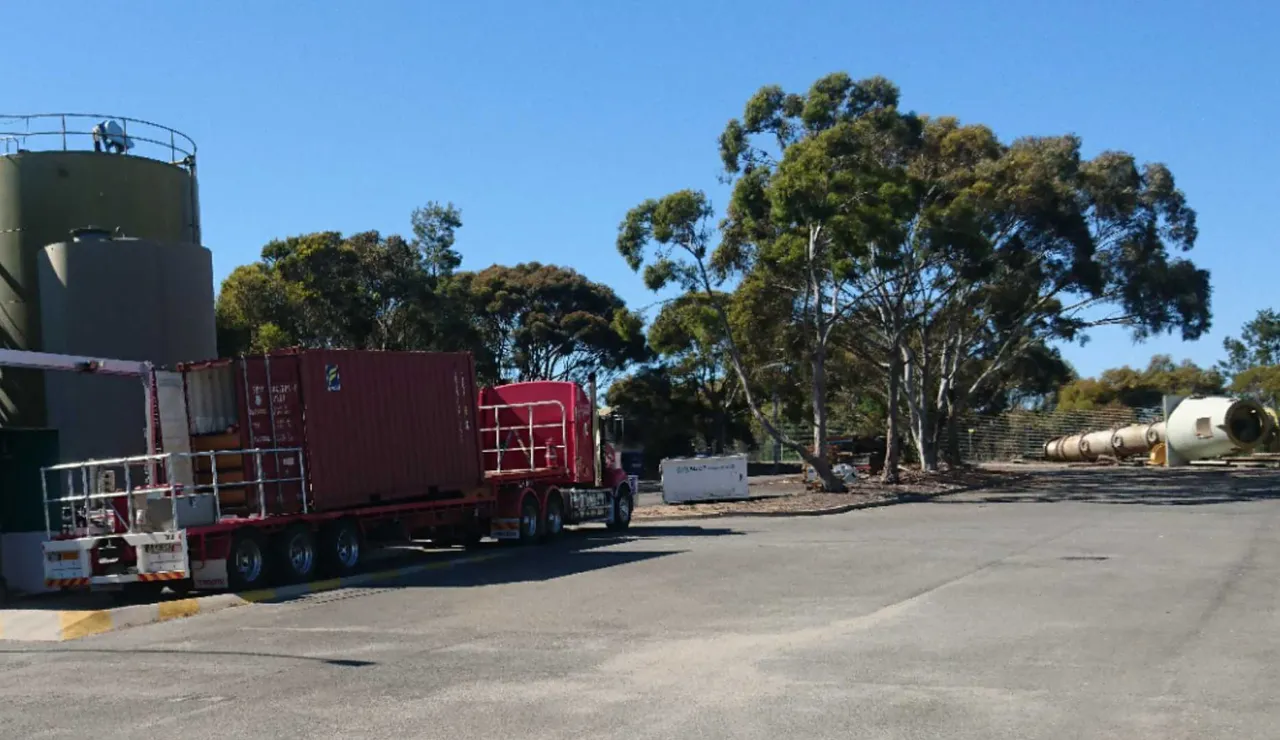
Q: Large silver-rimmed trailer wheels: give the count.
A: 3